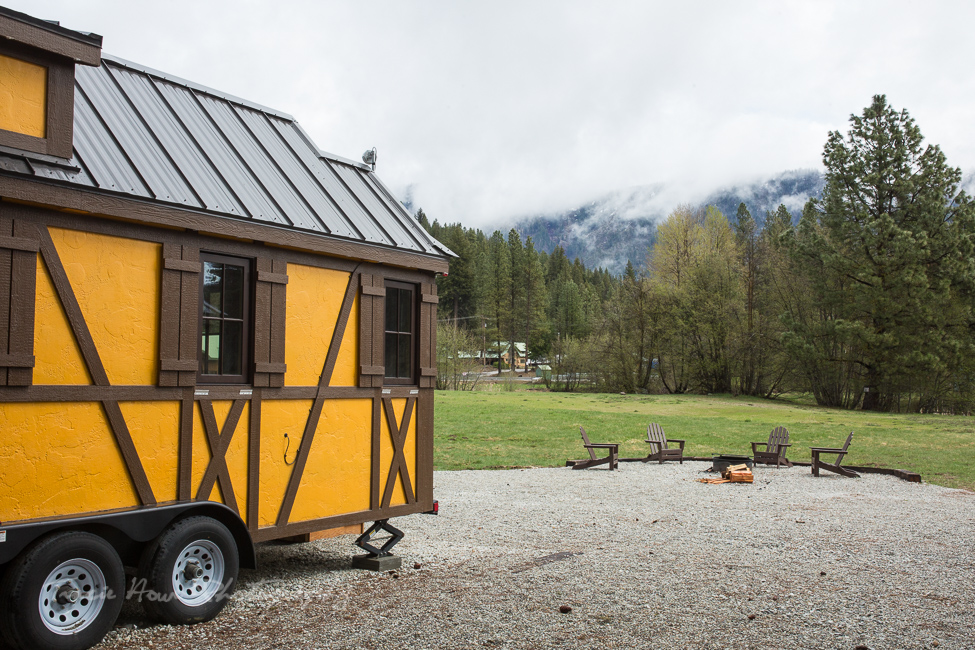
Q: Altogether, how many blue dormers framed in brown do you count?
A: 0